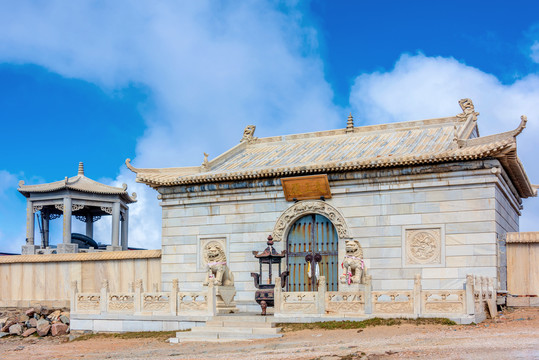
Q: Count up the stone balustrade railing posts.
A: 15